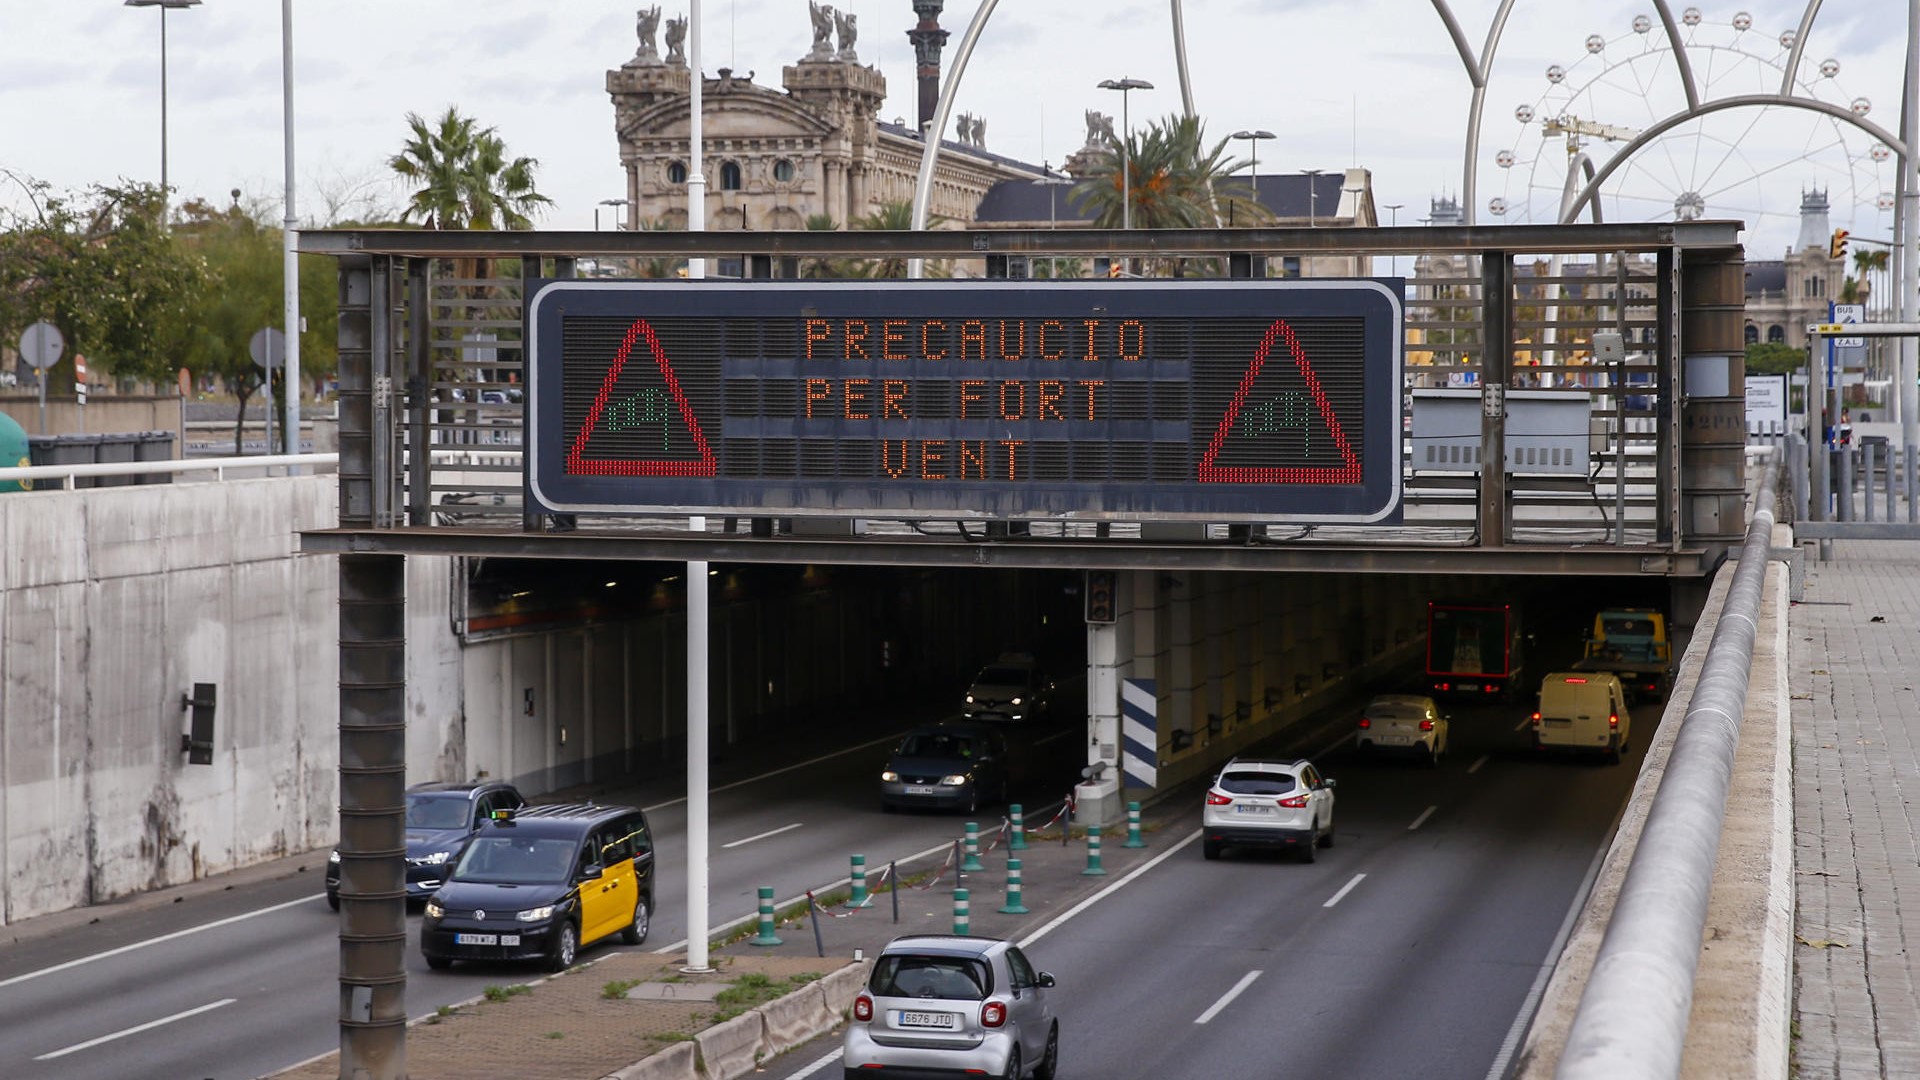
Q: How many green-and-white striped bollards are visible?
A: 8